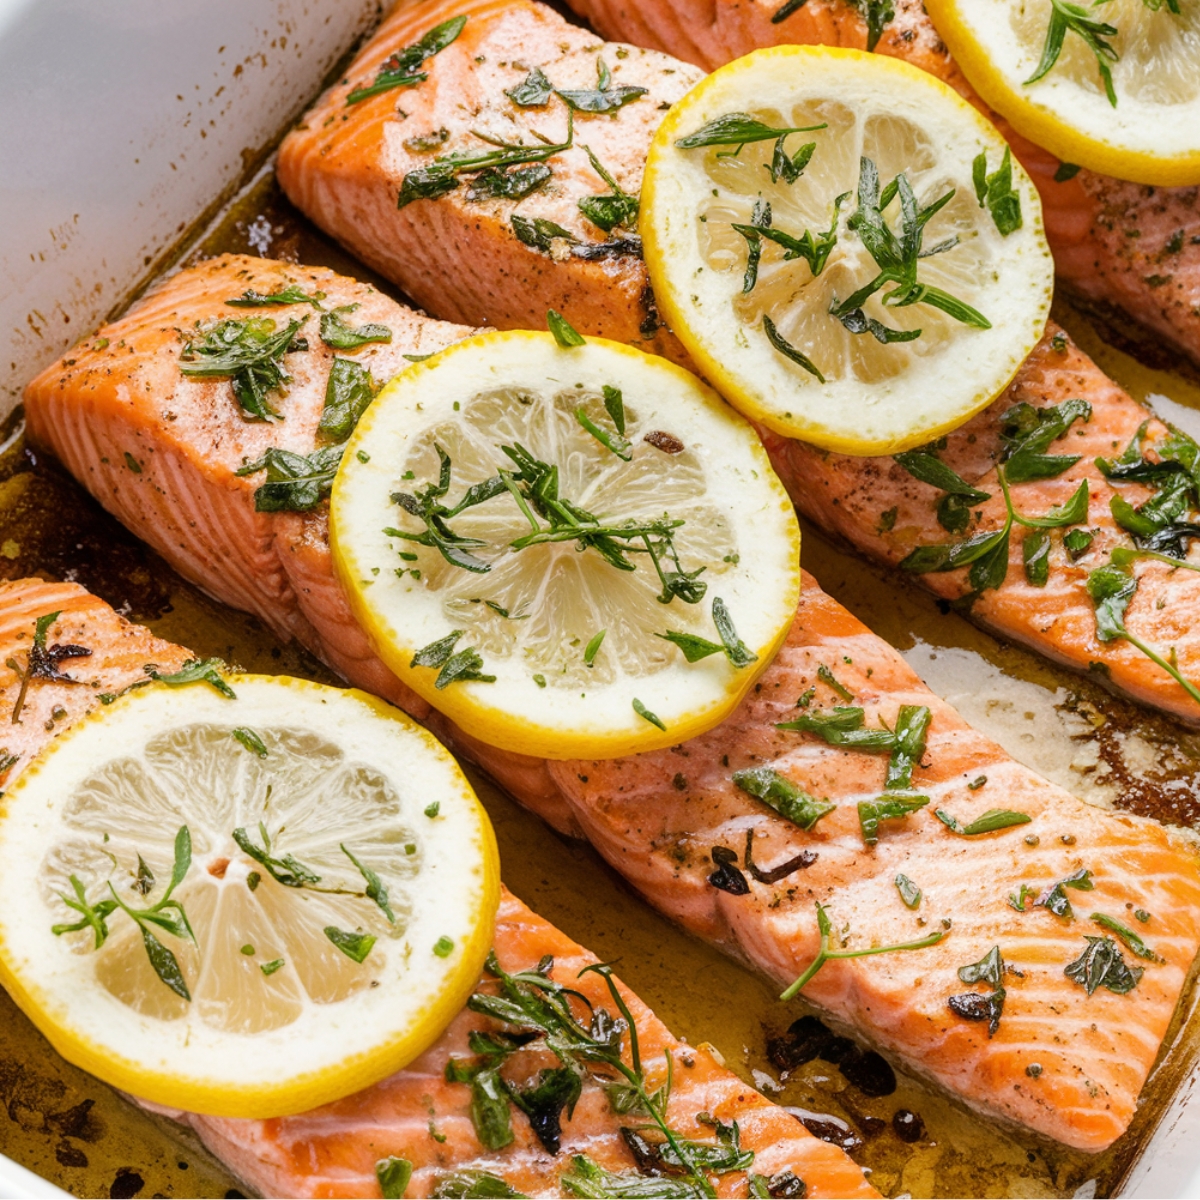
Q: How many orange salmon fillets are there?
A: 4